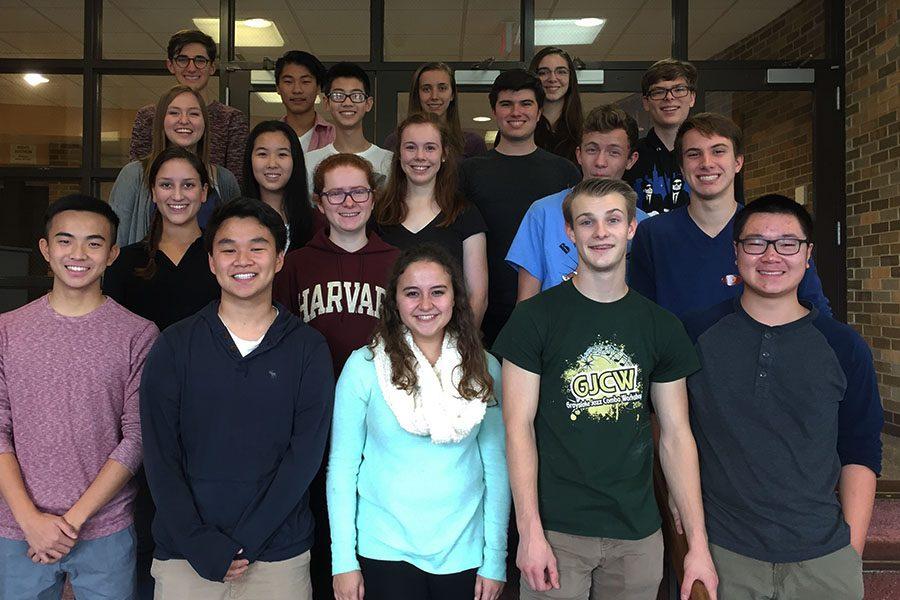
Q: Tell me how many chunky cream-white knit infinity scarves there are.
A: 1